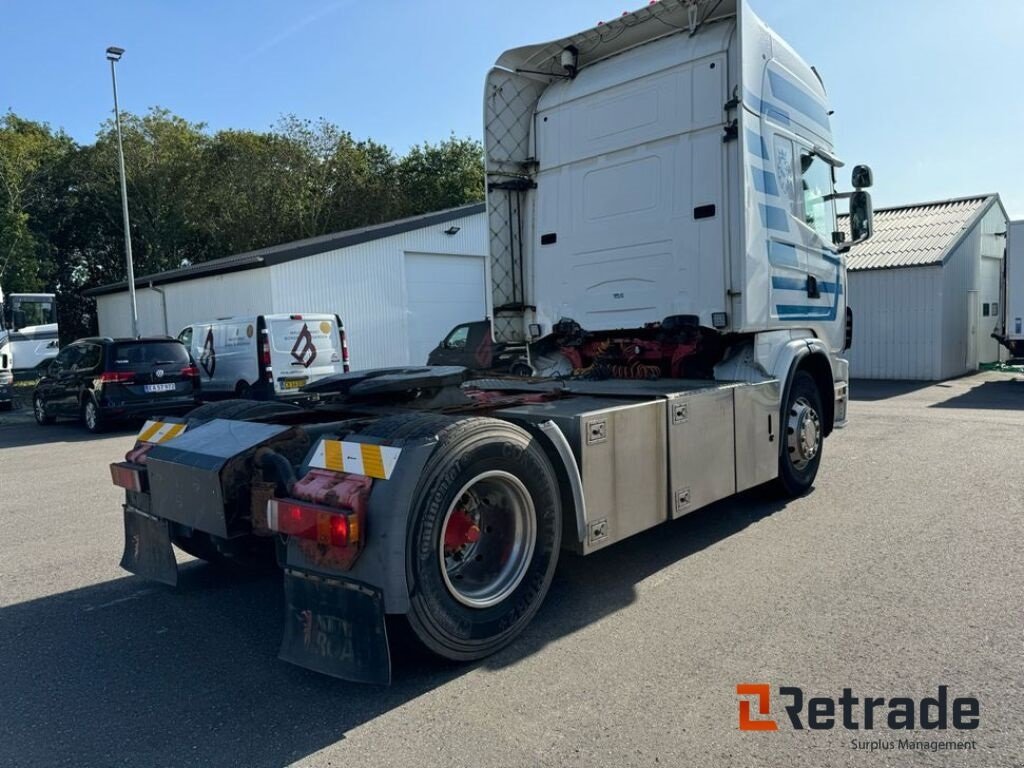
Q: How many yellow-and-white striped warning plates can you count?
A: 2